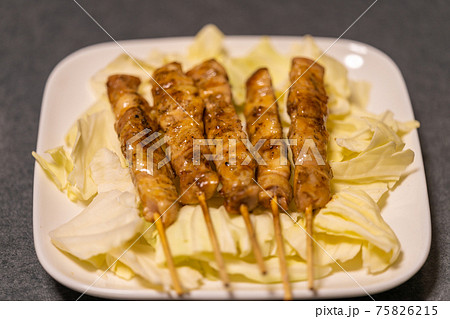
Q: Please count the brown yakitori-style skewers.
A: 5